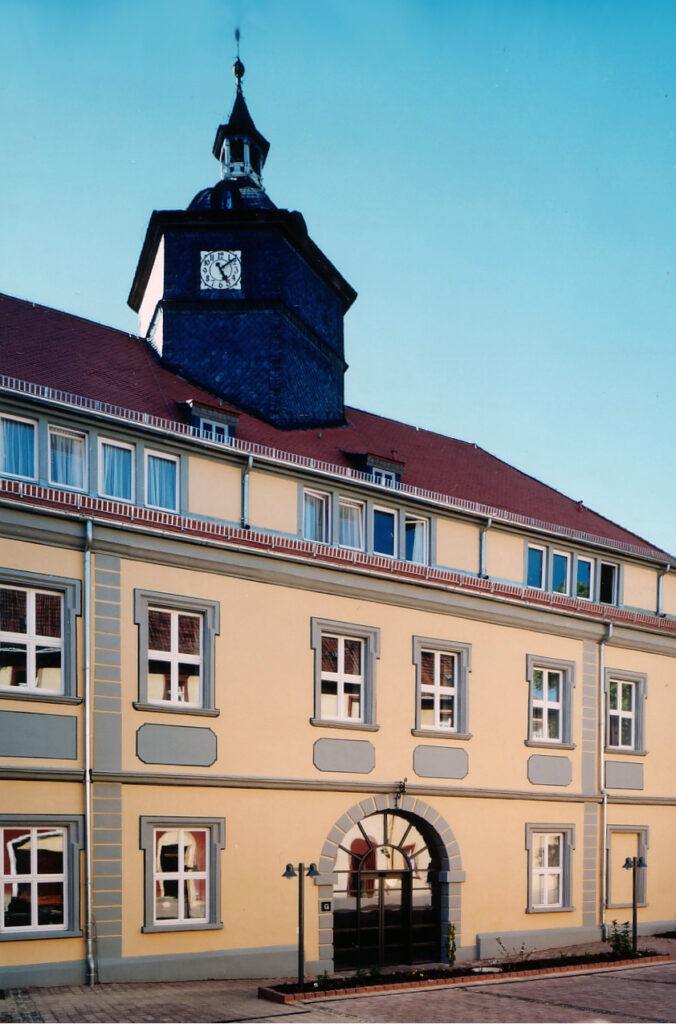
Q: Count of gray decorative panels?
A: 6